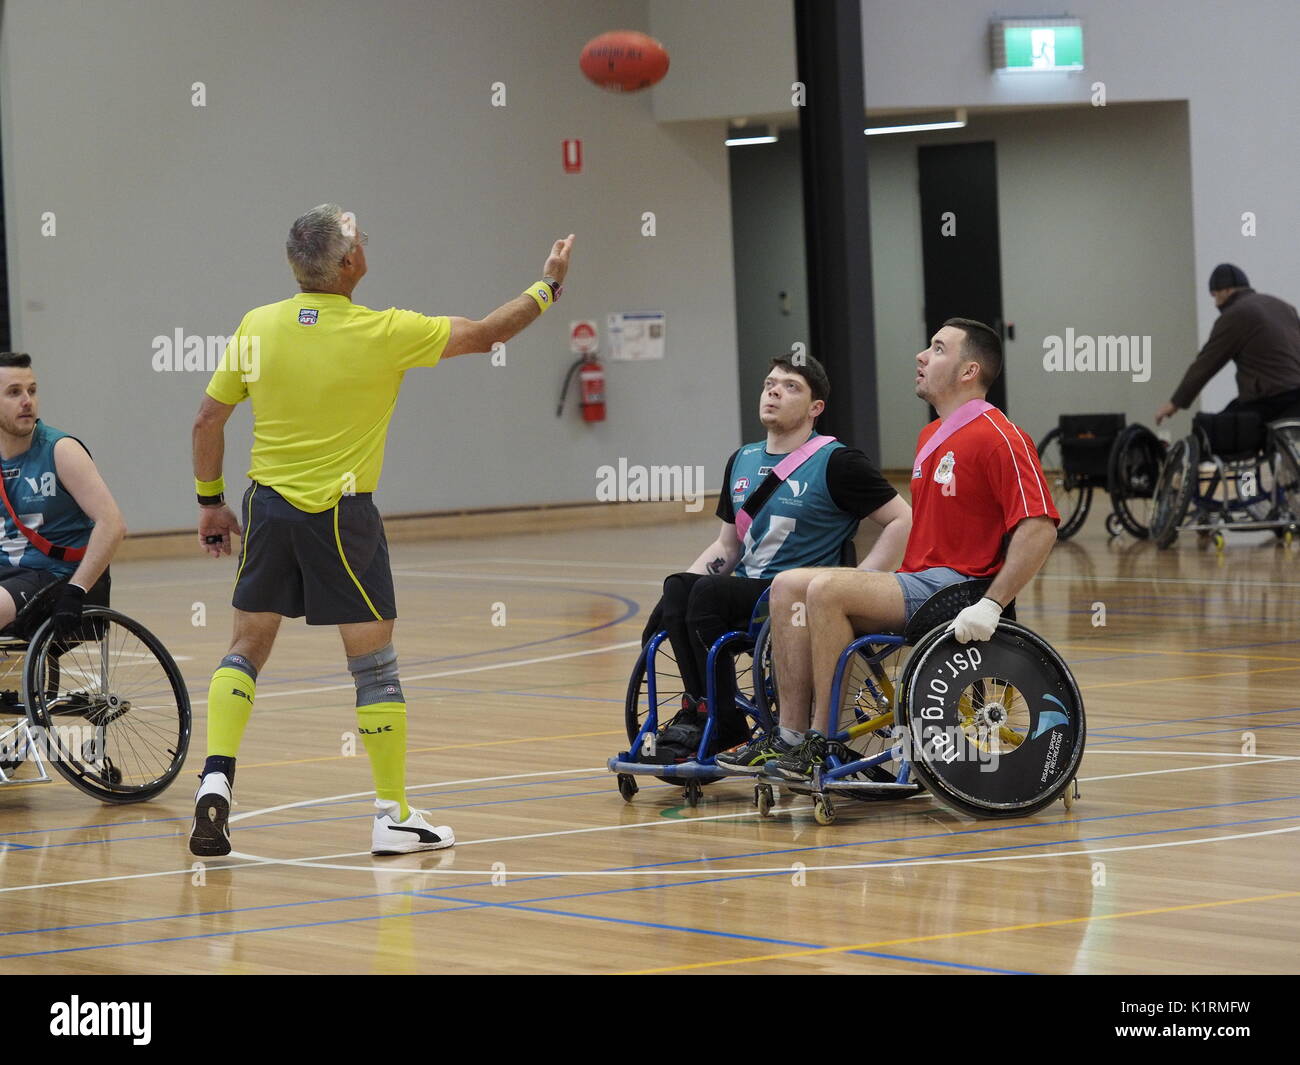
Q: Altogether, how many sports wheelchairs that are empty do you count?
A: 2